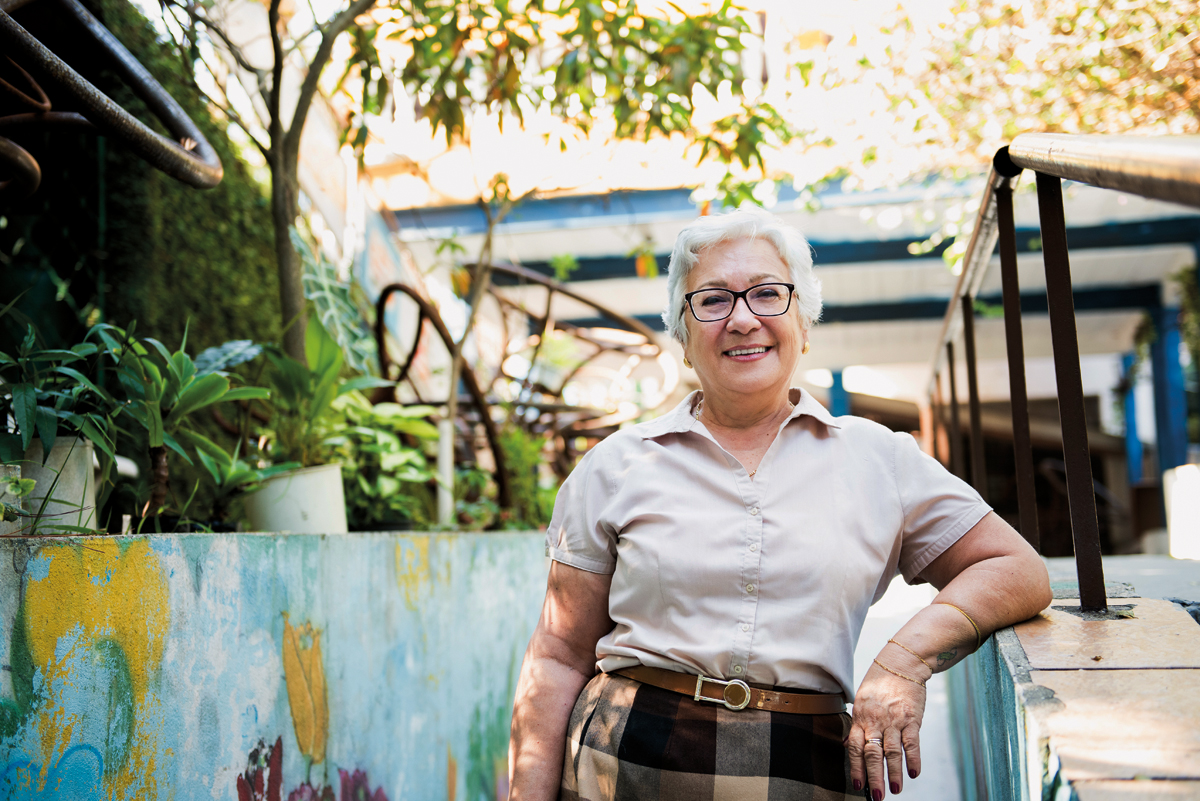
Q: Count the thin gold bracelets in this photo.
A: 3